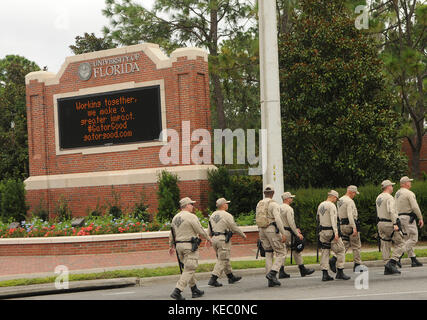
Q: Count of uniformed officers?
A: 8